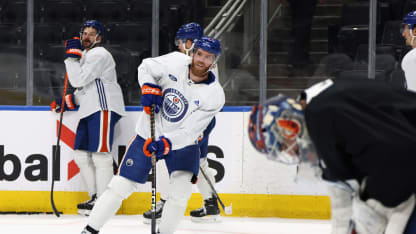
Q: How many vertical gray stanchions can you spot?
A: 4